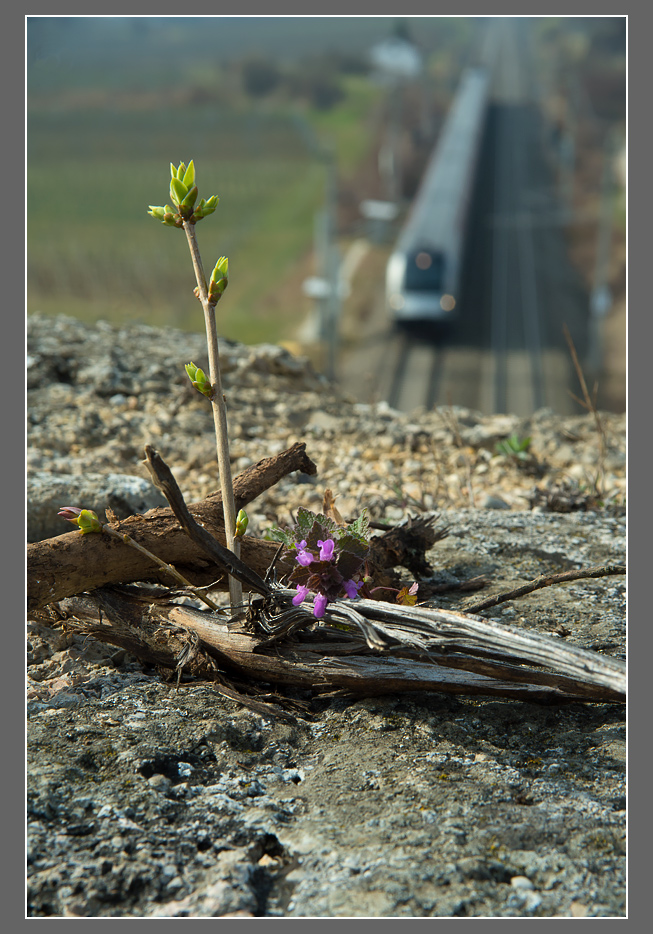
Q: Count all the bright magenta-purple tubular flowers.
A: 5